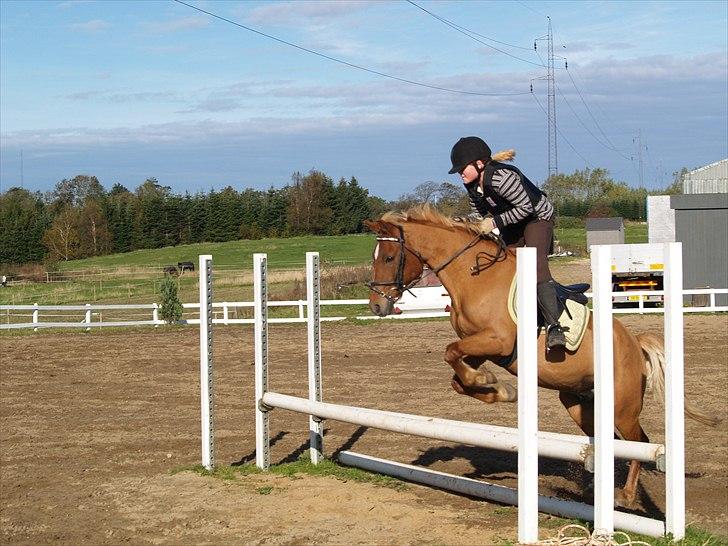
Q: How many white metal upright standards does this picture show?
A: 6